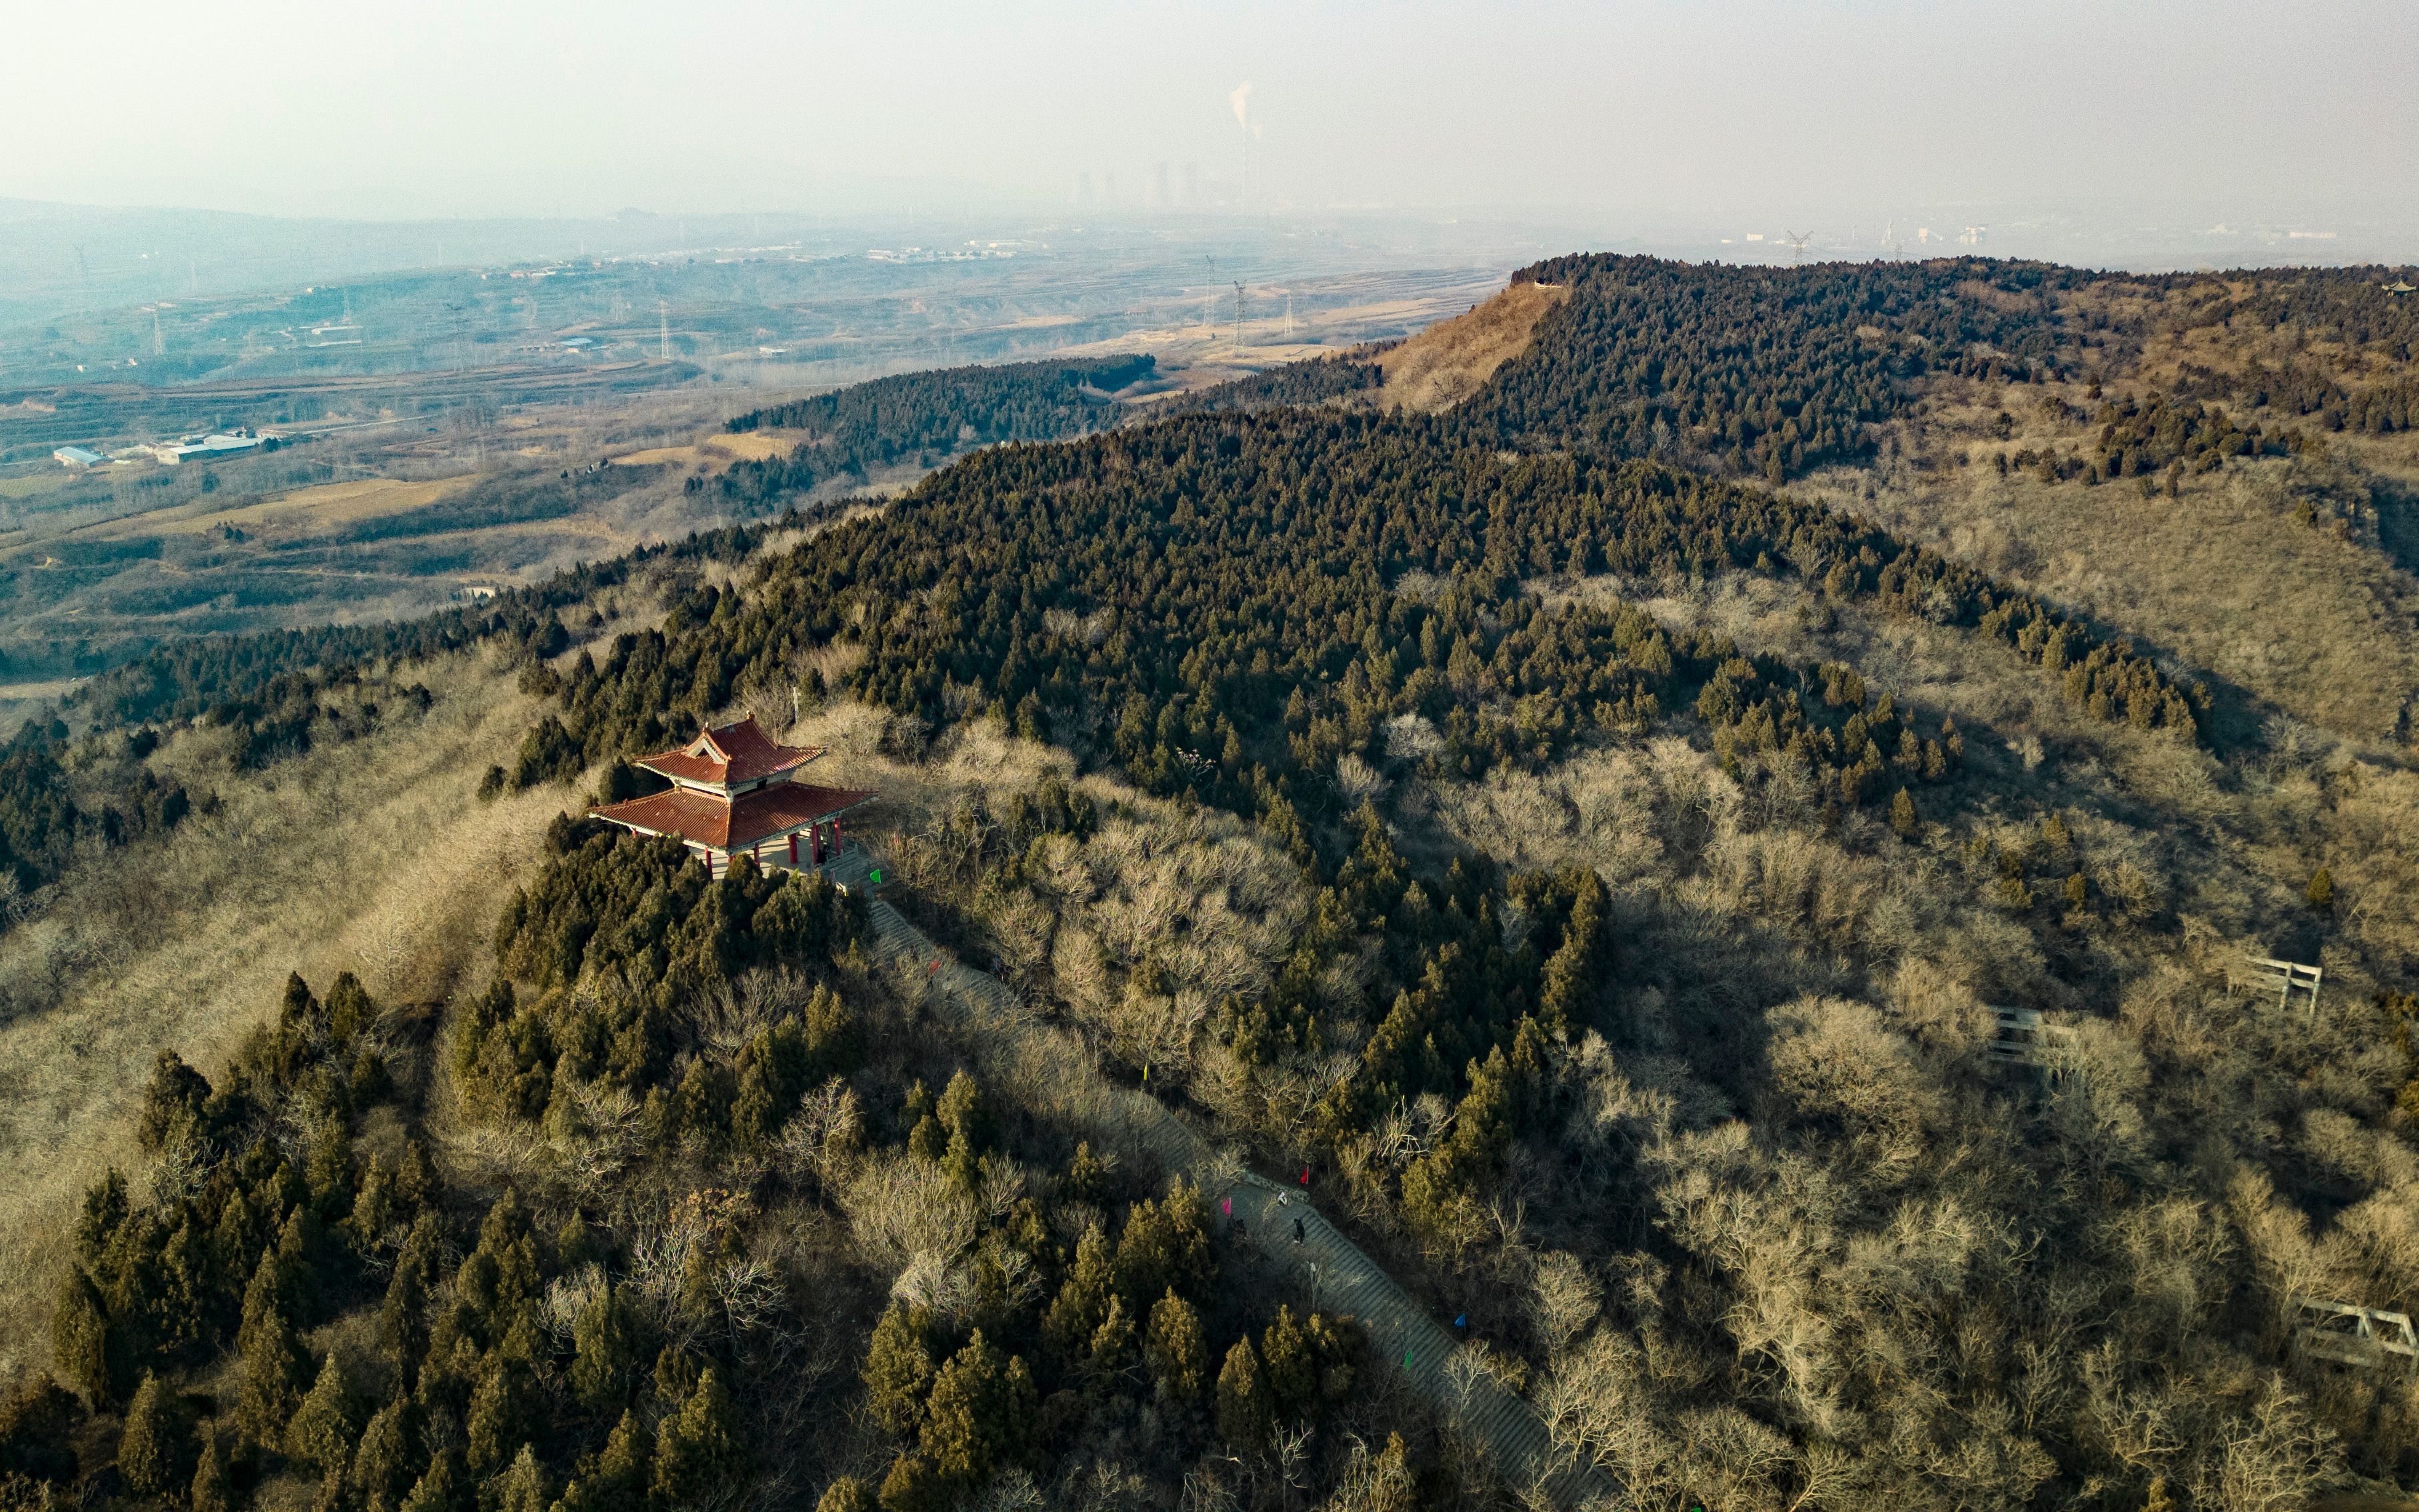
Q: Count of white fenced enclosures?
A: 3